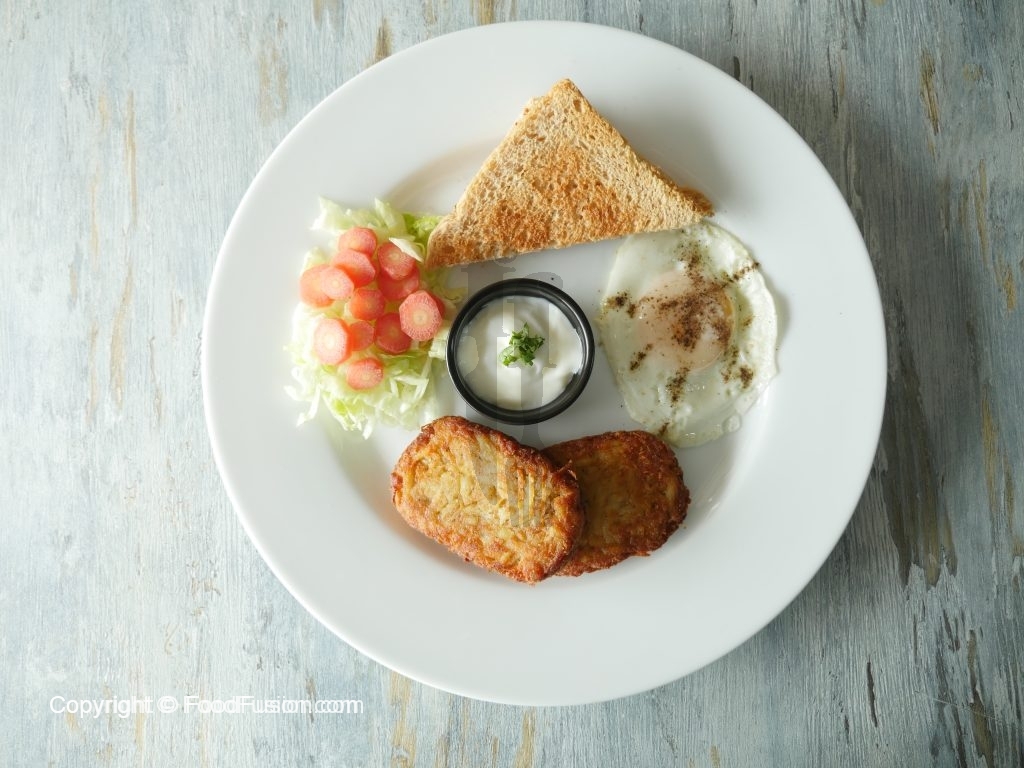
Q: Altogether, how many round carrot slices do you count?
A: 12